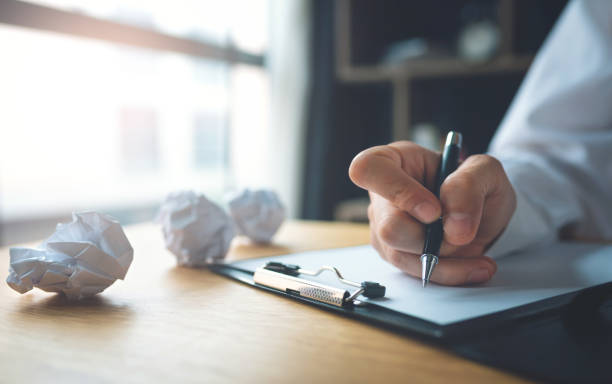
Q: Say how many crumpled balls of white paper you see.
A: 3